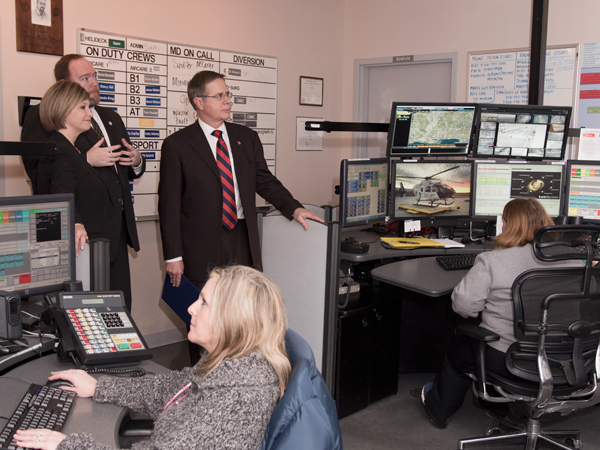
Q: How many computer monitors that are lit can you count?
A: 7